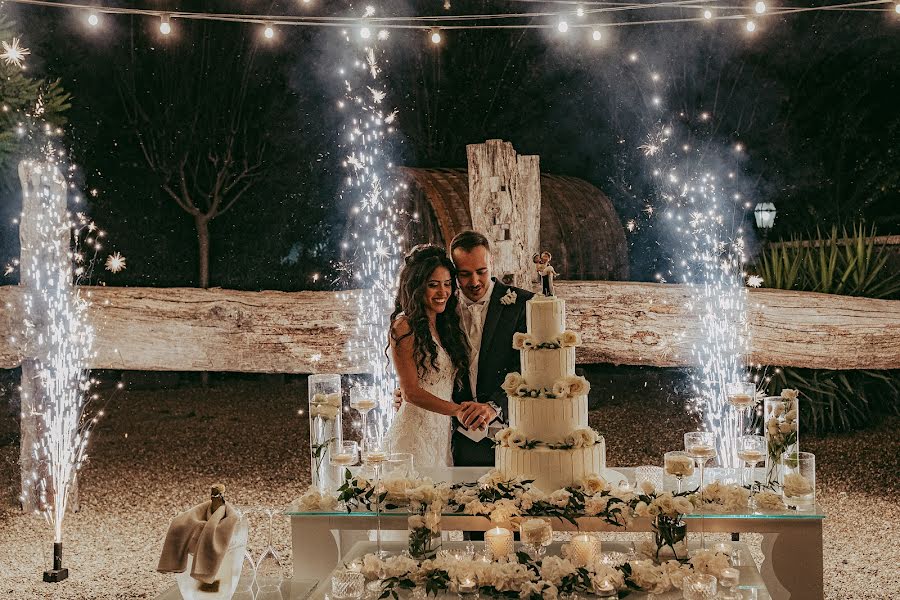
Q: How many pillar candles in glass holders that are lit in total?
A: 2